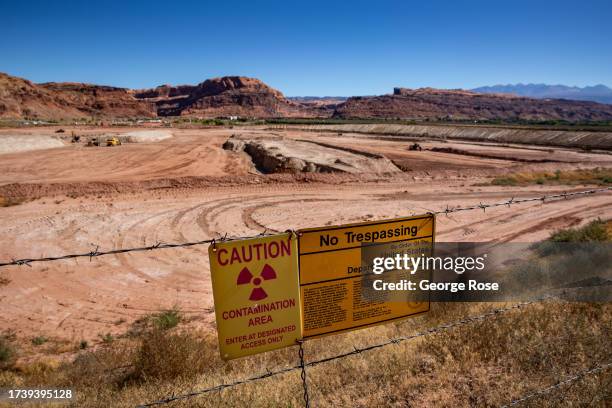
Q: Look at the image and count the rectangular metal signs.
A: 2